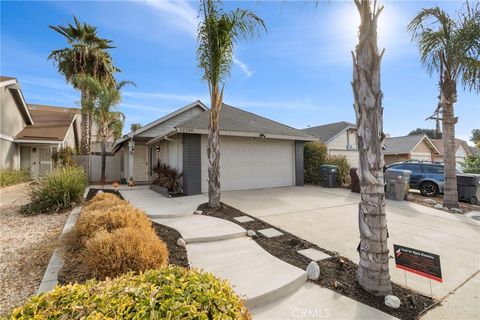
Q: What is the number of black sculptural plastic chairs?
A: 0